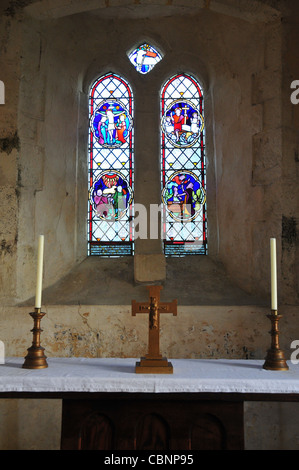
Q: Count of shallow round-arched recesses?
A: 3